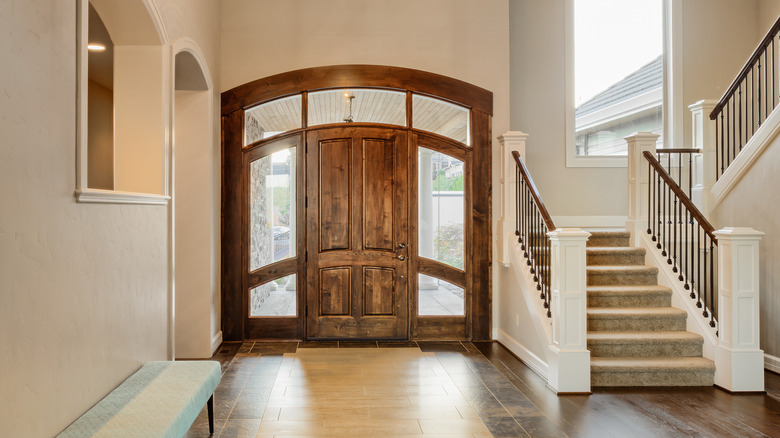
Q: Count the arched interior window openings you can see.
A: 1